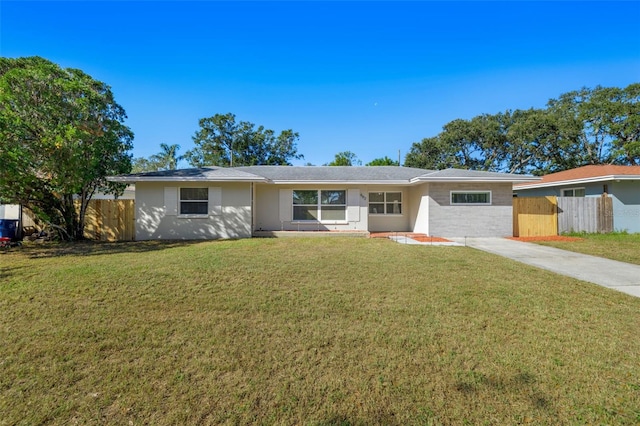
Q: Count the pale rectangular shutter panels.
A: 4